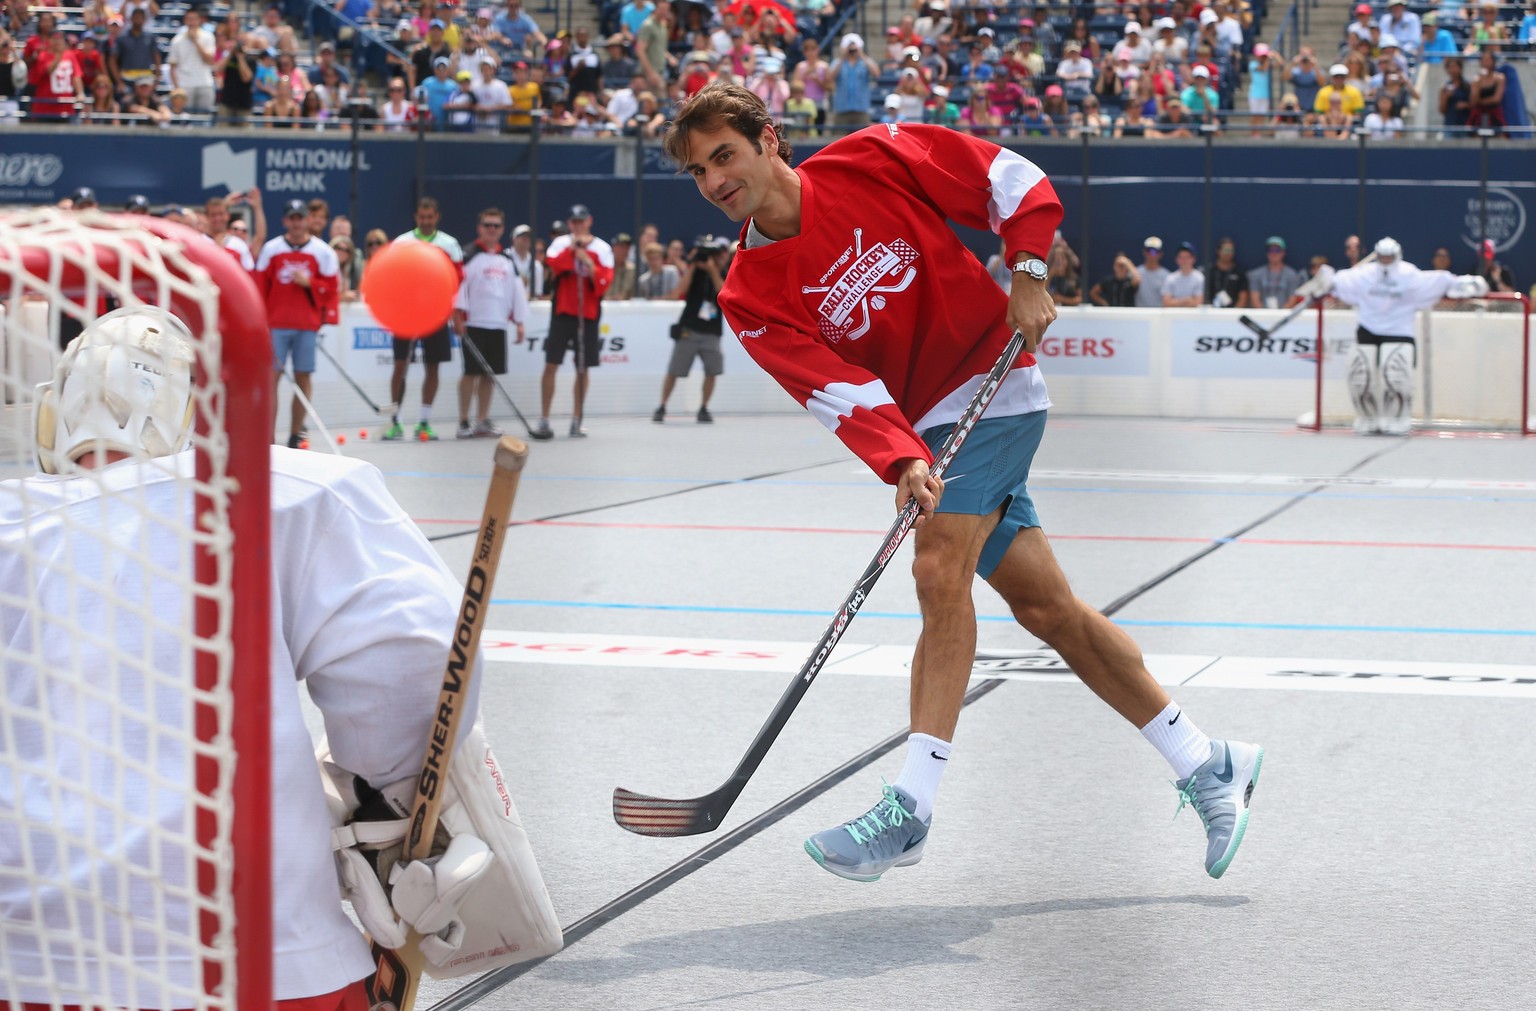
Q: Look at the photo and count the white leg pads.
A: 2